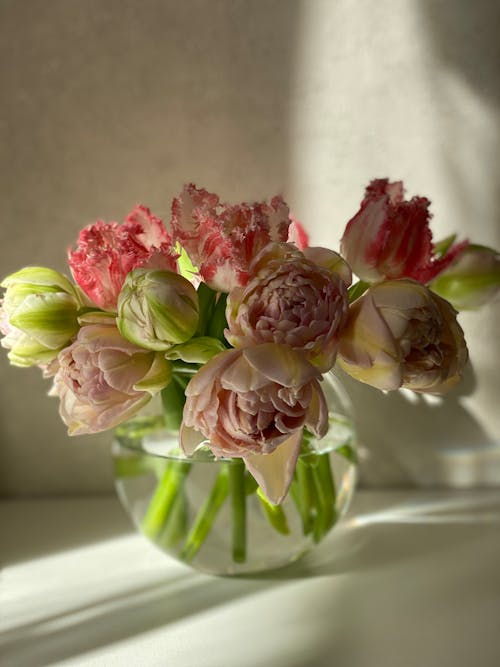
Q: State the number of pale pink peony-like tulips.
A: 4